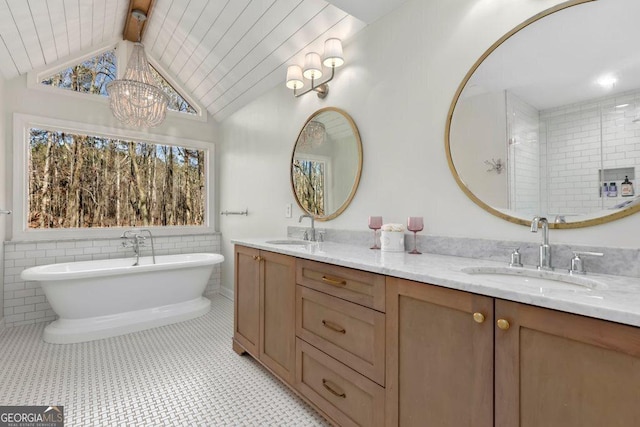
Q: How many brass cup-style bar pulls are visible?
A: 3